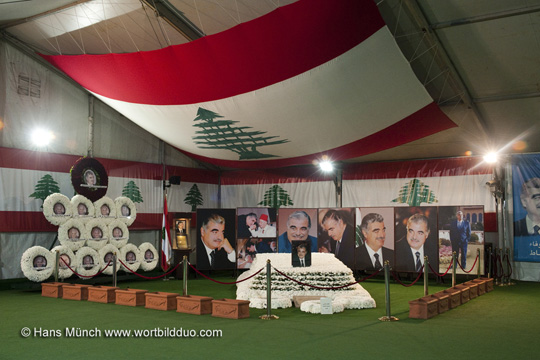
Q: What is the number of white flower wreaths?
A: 13